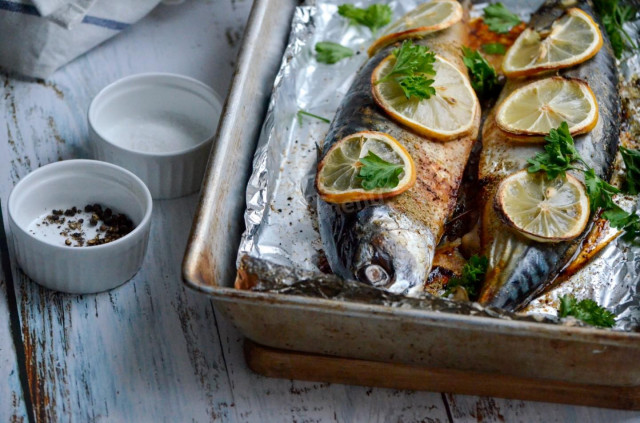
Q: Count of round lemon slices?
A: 6